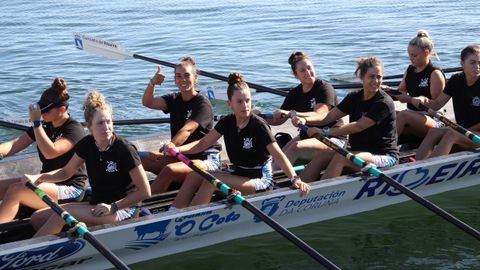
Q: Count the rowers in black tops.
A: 8